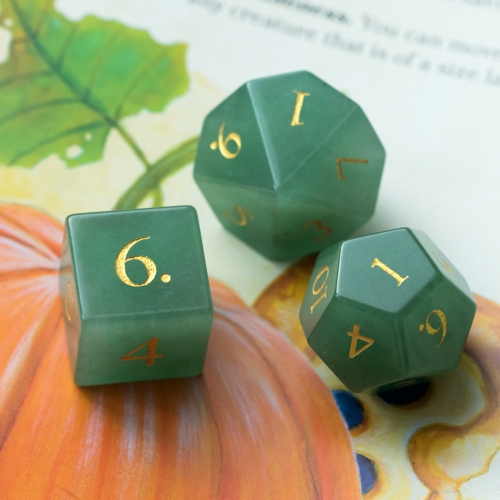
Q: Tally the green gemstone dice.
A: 3